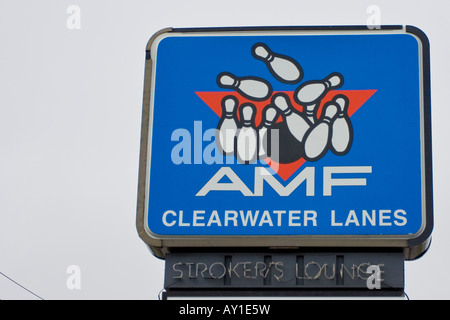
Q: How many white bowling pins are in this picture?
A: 10